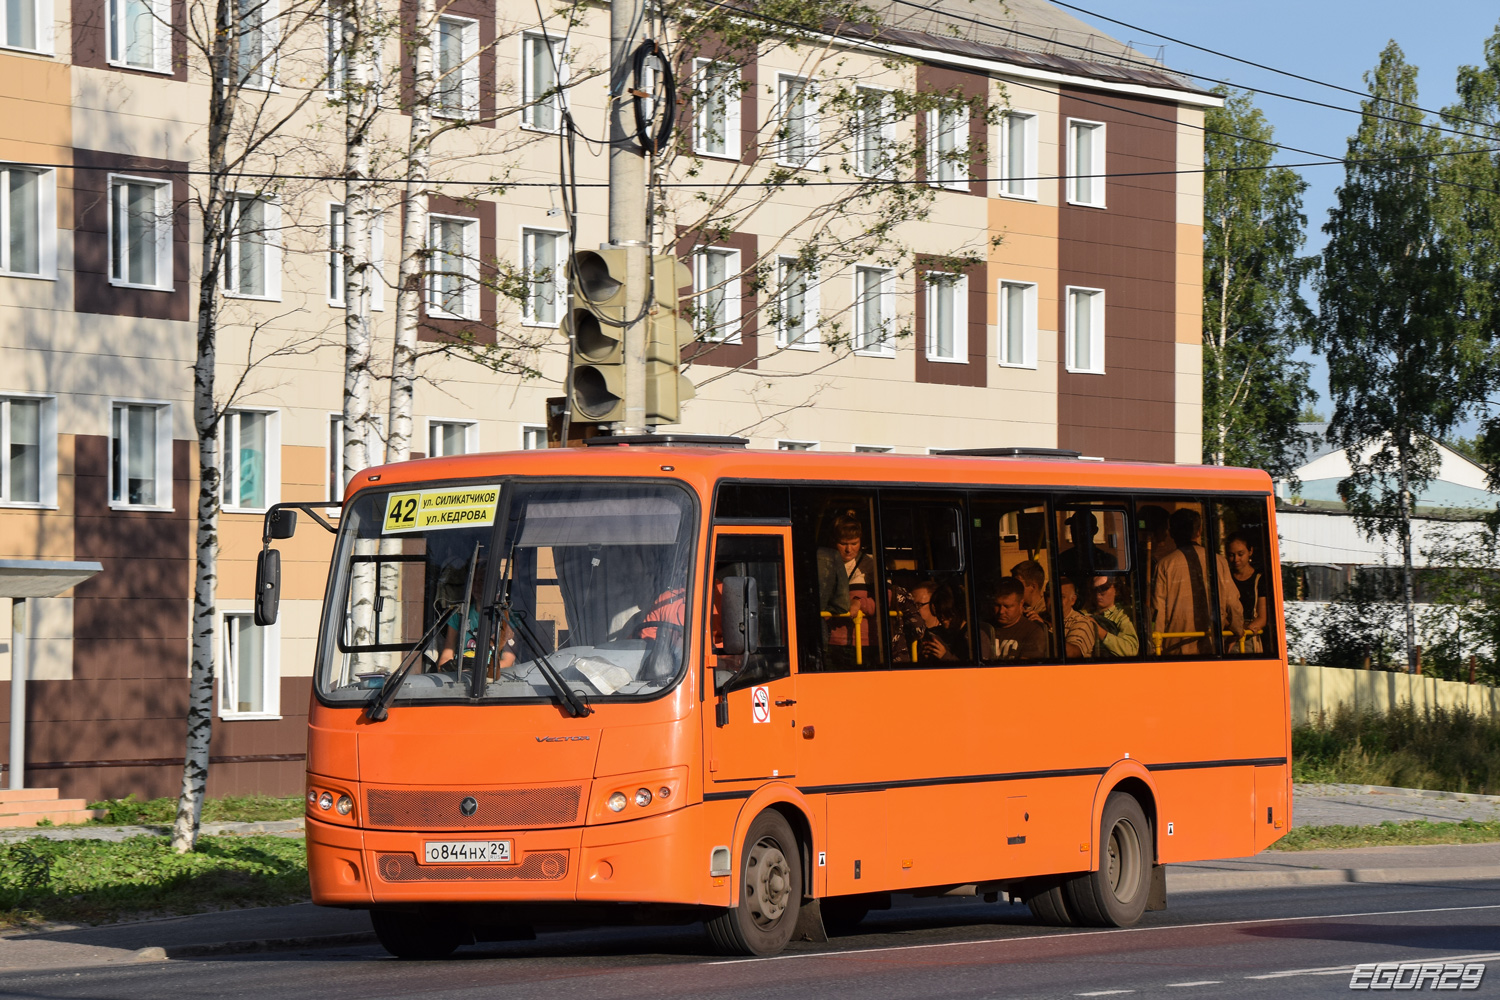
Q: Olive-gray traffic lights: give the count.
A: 2